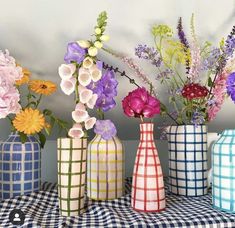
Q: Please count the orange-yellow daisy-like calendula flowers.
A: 3